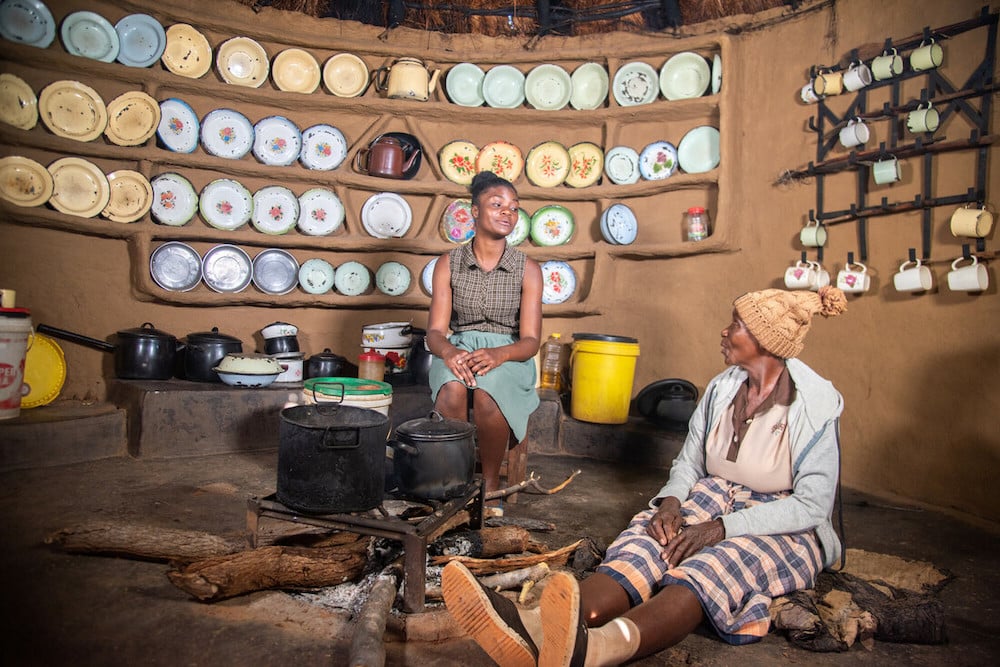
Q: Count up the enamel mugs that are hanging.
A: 15